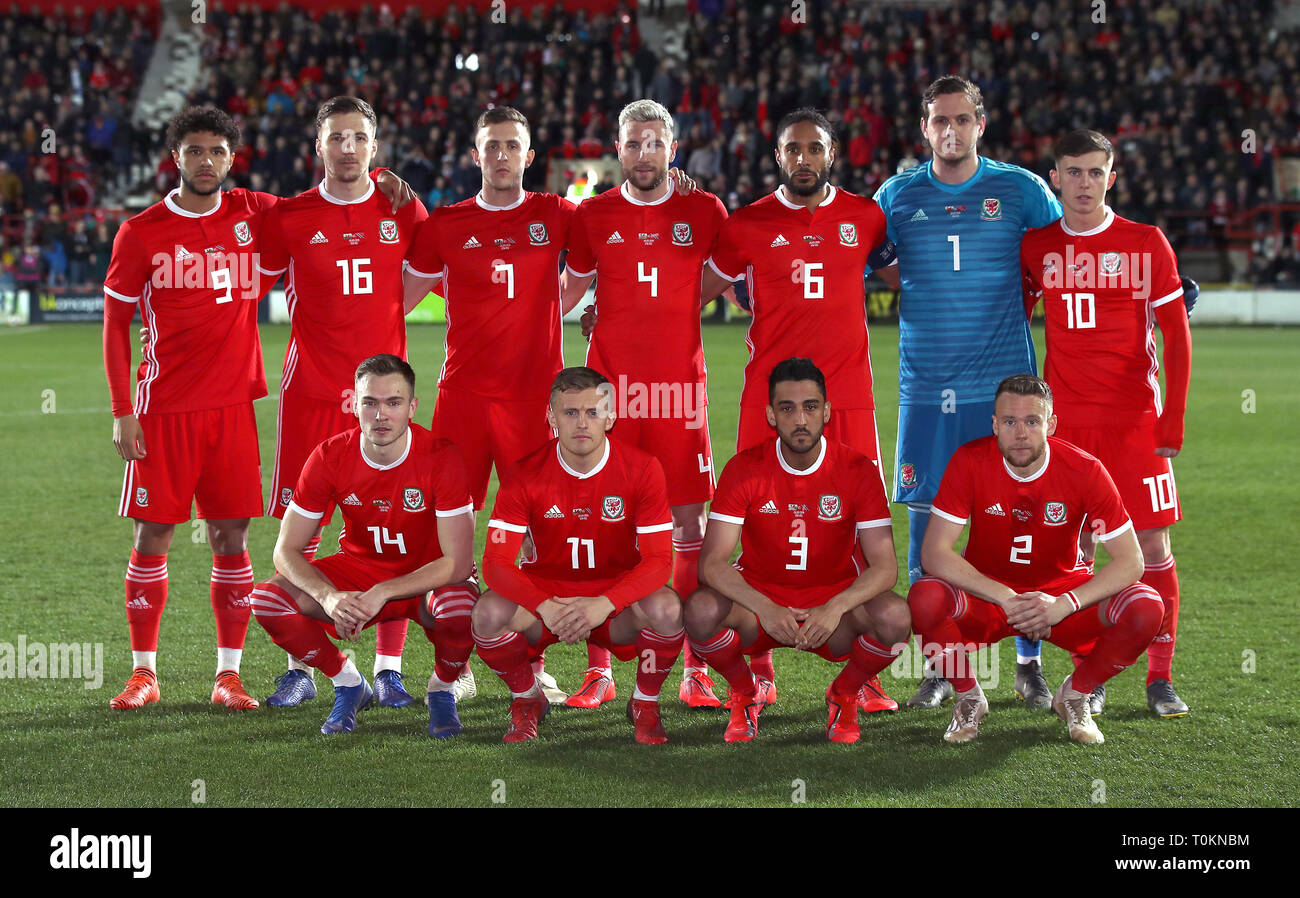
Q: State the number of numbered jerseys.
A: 11